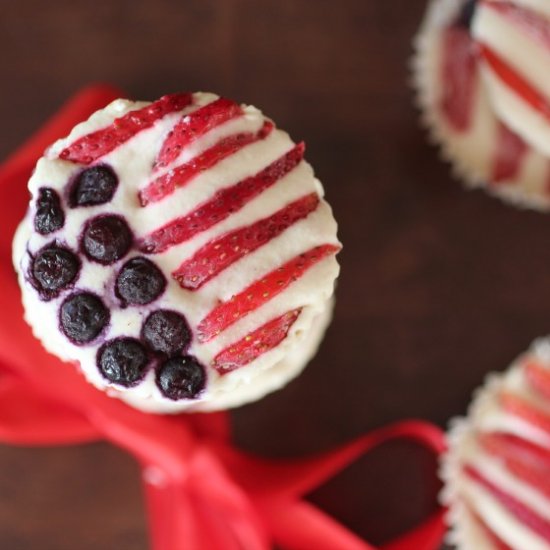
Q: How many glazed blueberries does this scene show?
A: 9